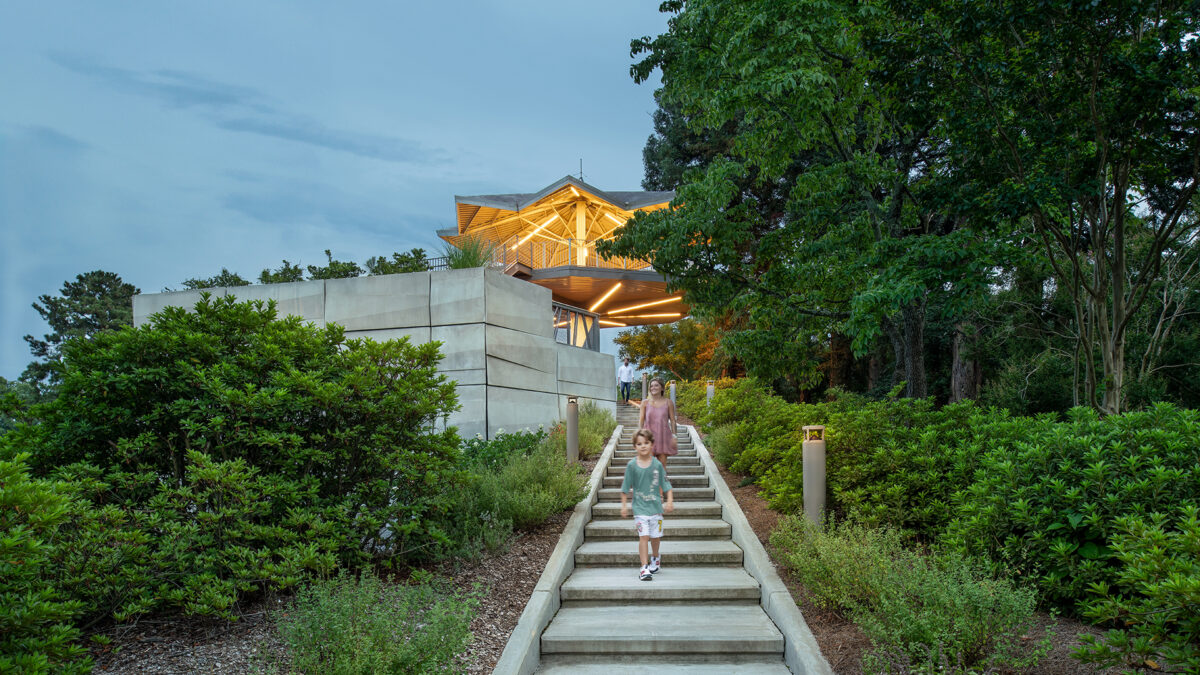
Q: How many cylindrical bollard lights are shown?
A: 5